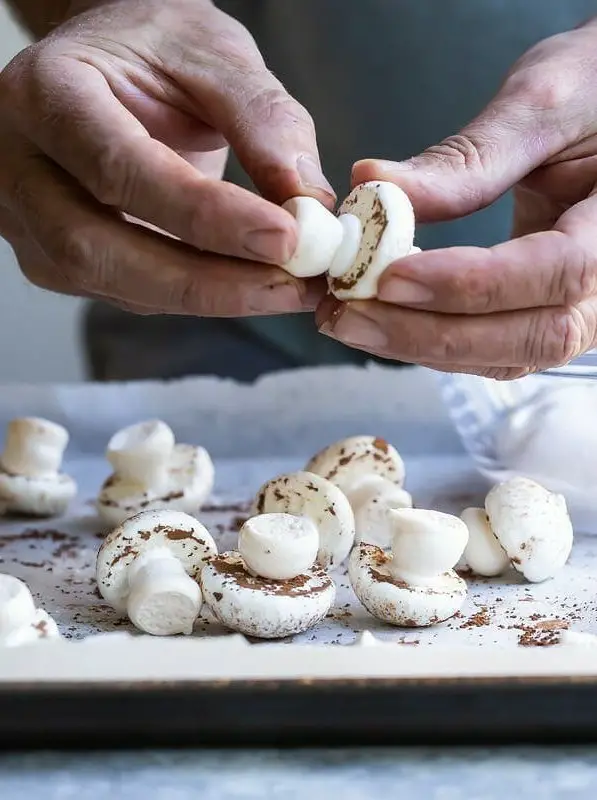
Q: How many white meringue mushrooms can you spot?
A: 10